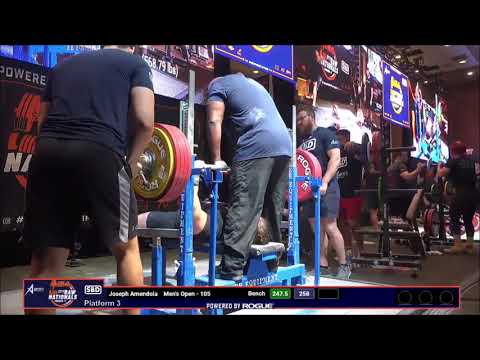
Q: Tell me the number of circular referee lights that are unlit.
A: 3